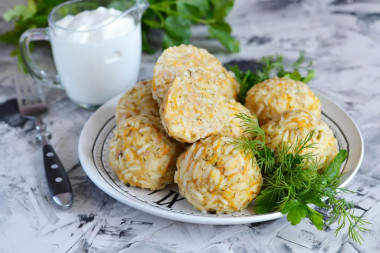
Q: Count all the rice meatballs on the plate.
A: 7